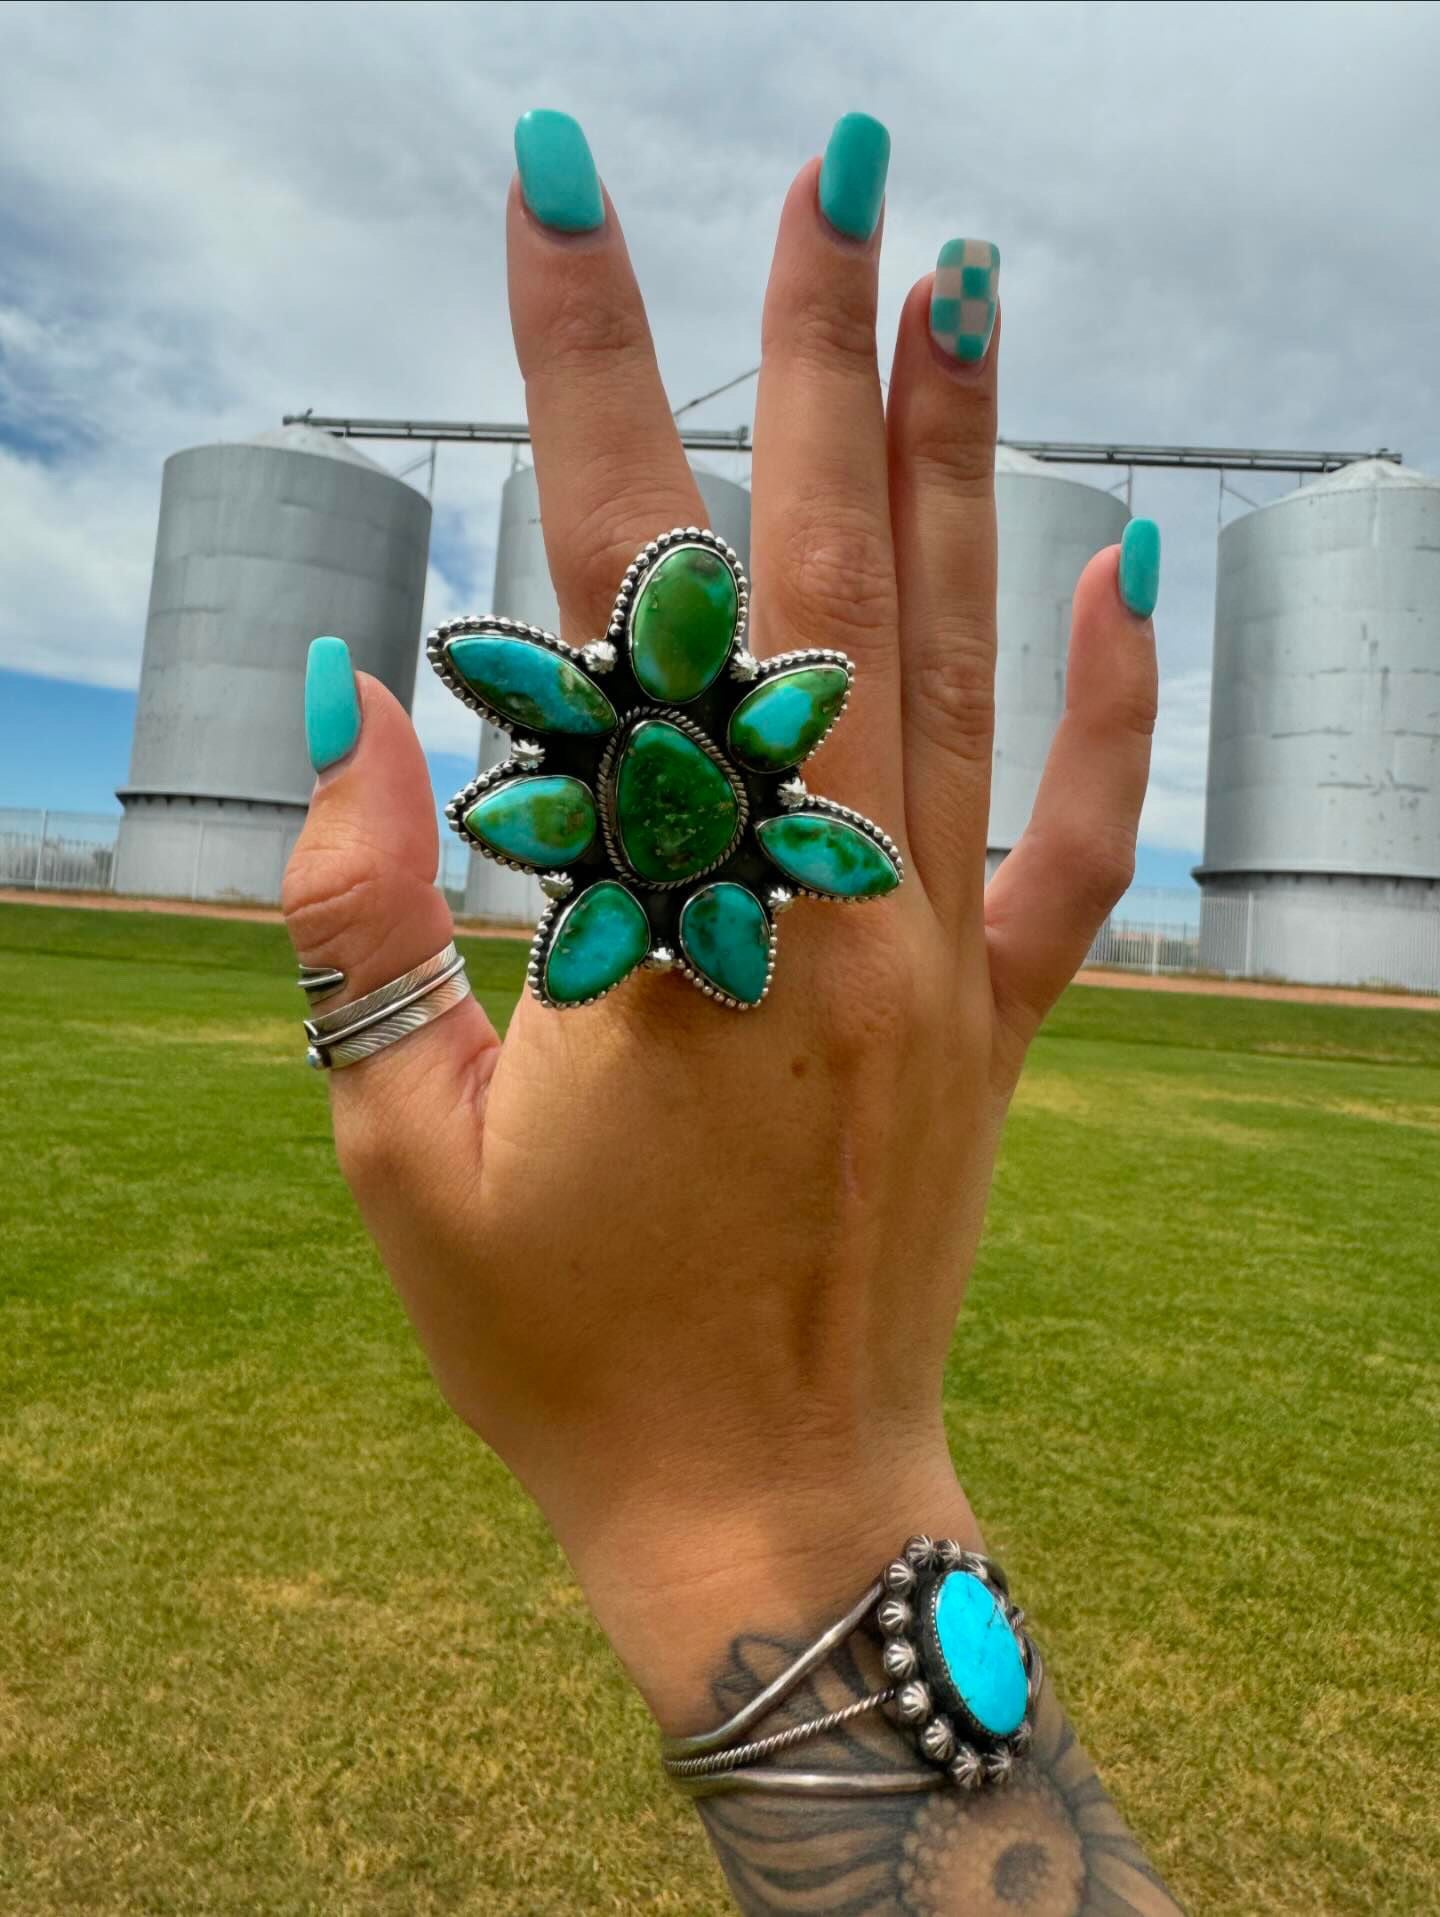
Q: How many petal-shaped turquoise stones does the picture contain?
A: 7